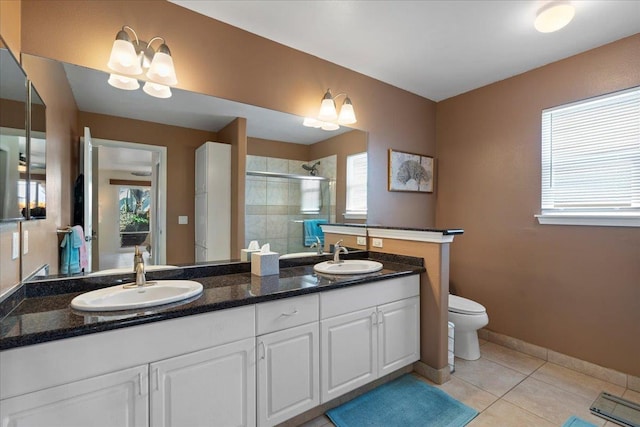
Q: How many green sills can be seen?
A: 0